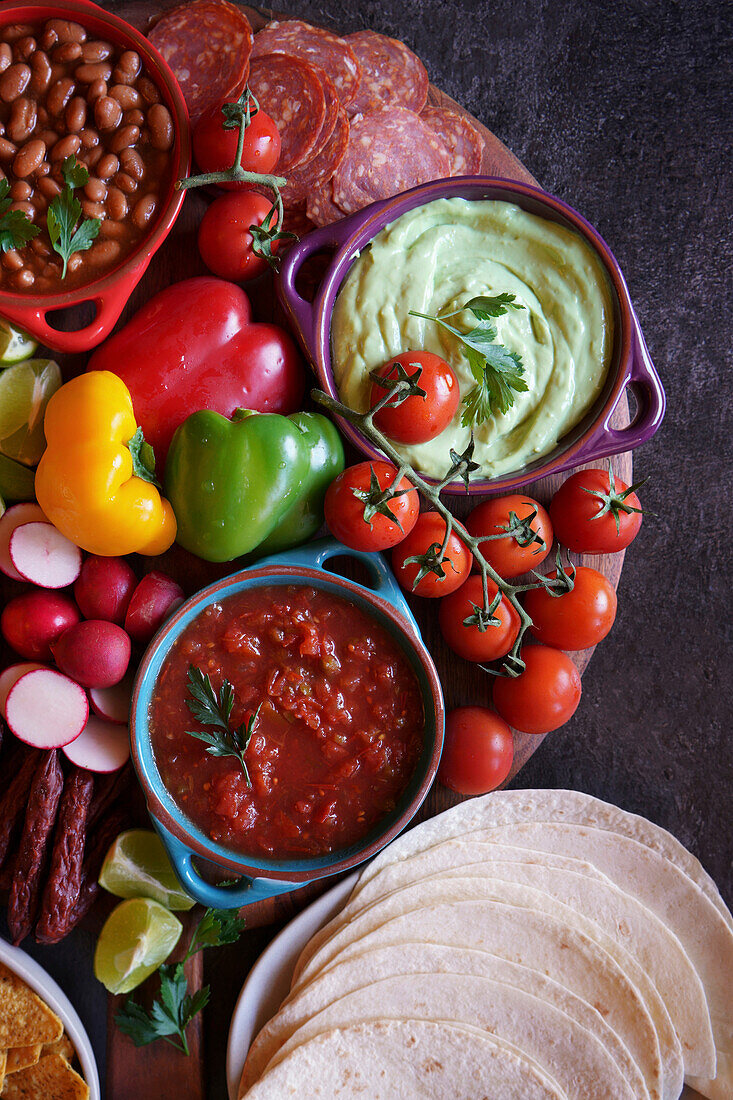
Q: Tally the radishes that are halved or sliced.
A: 6